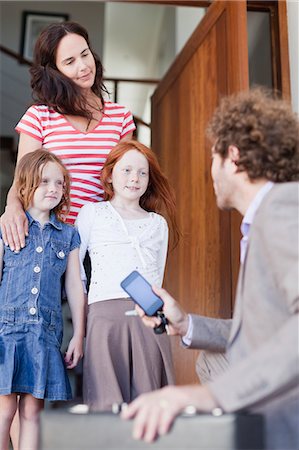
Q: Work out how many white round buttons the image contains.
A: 5